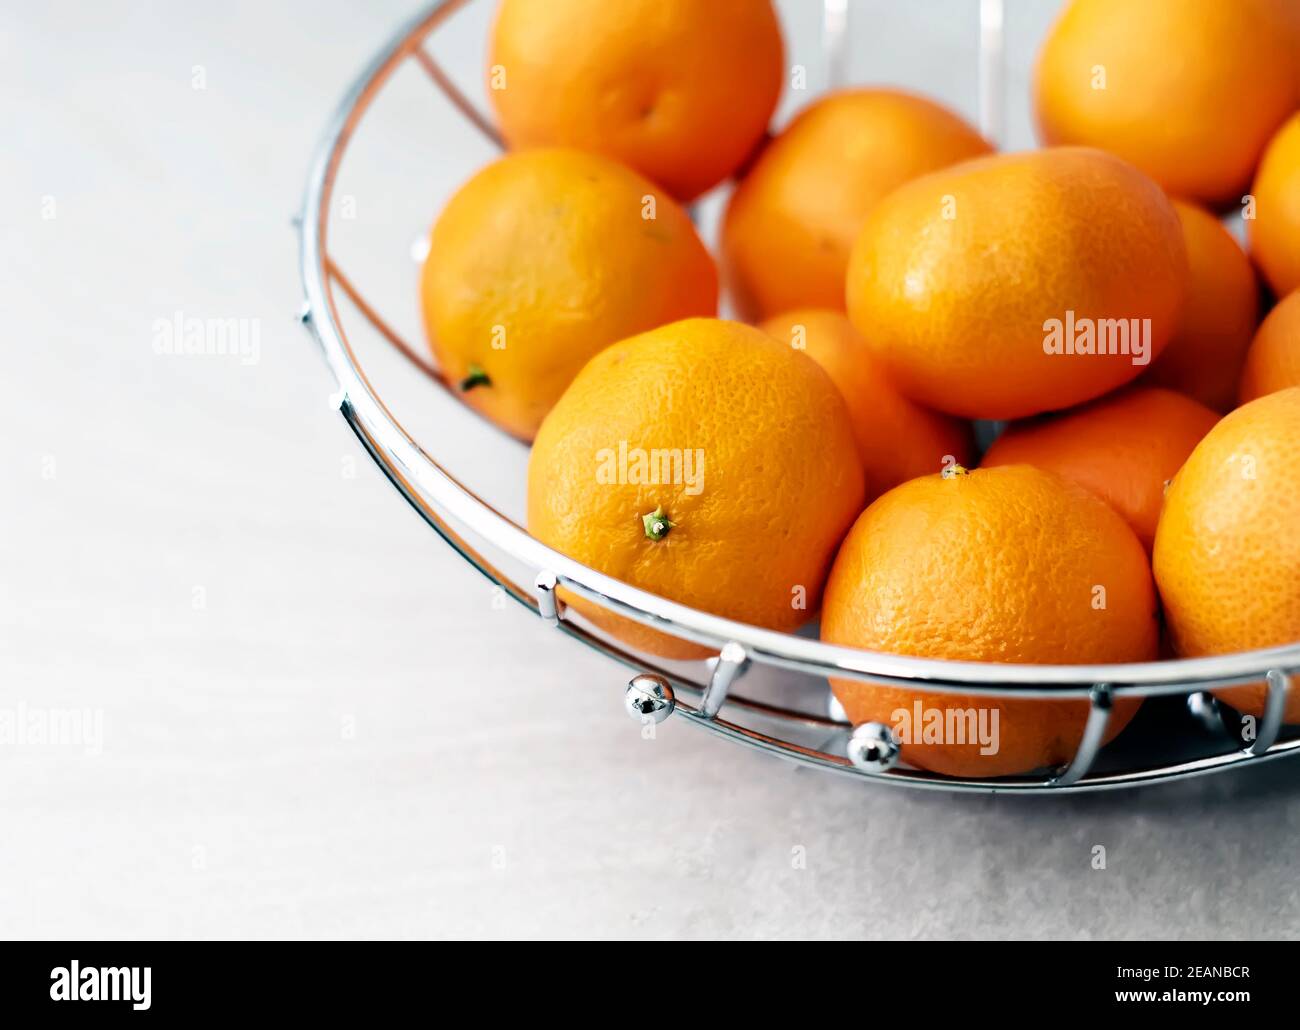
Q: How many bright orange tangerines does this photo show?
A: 13